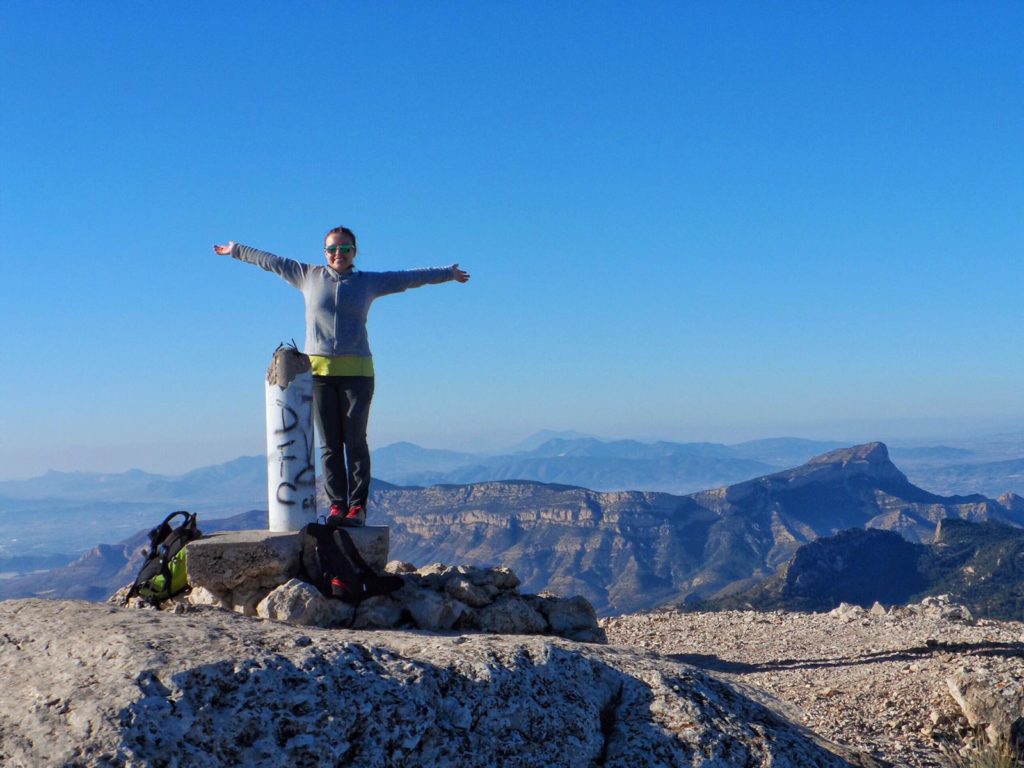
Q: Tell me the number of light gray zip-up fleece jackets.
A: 1